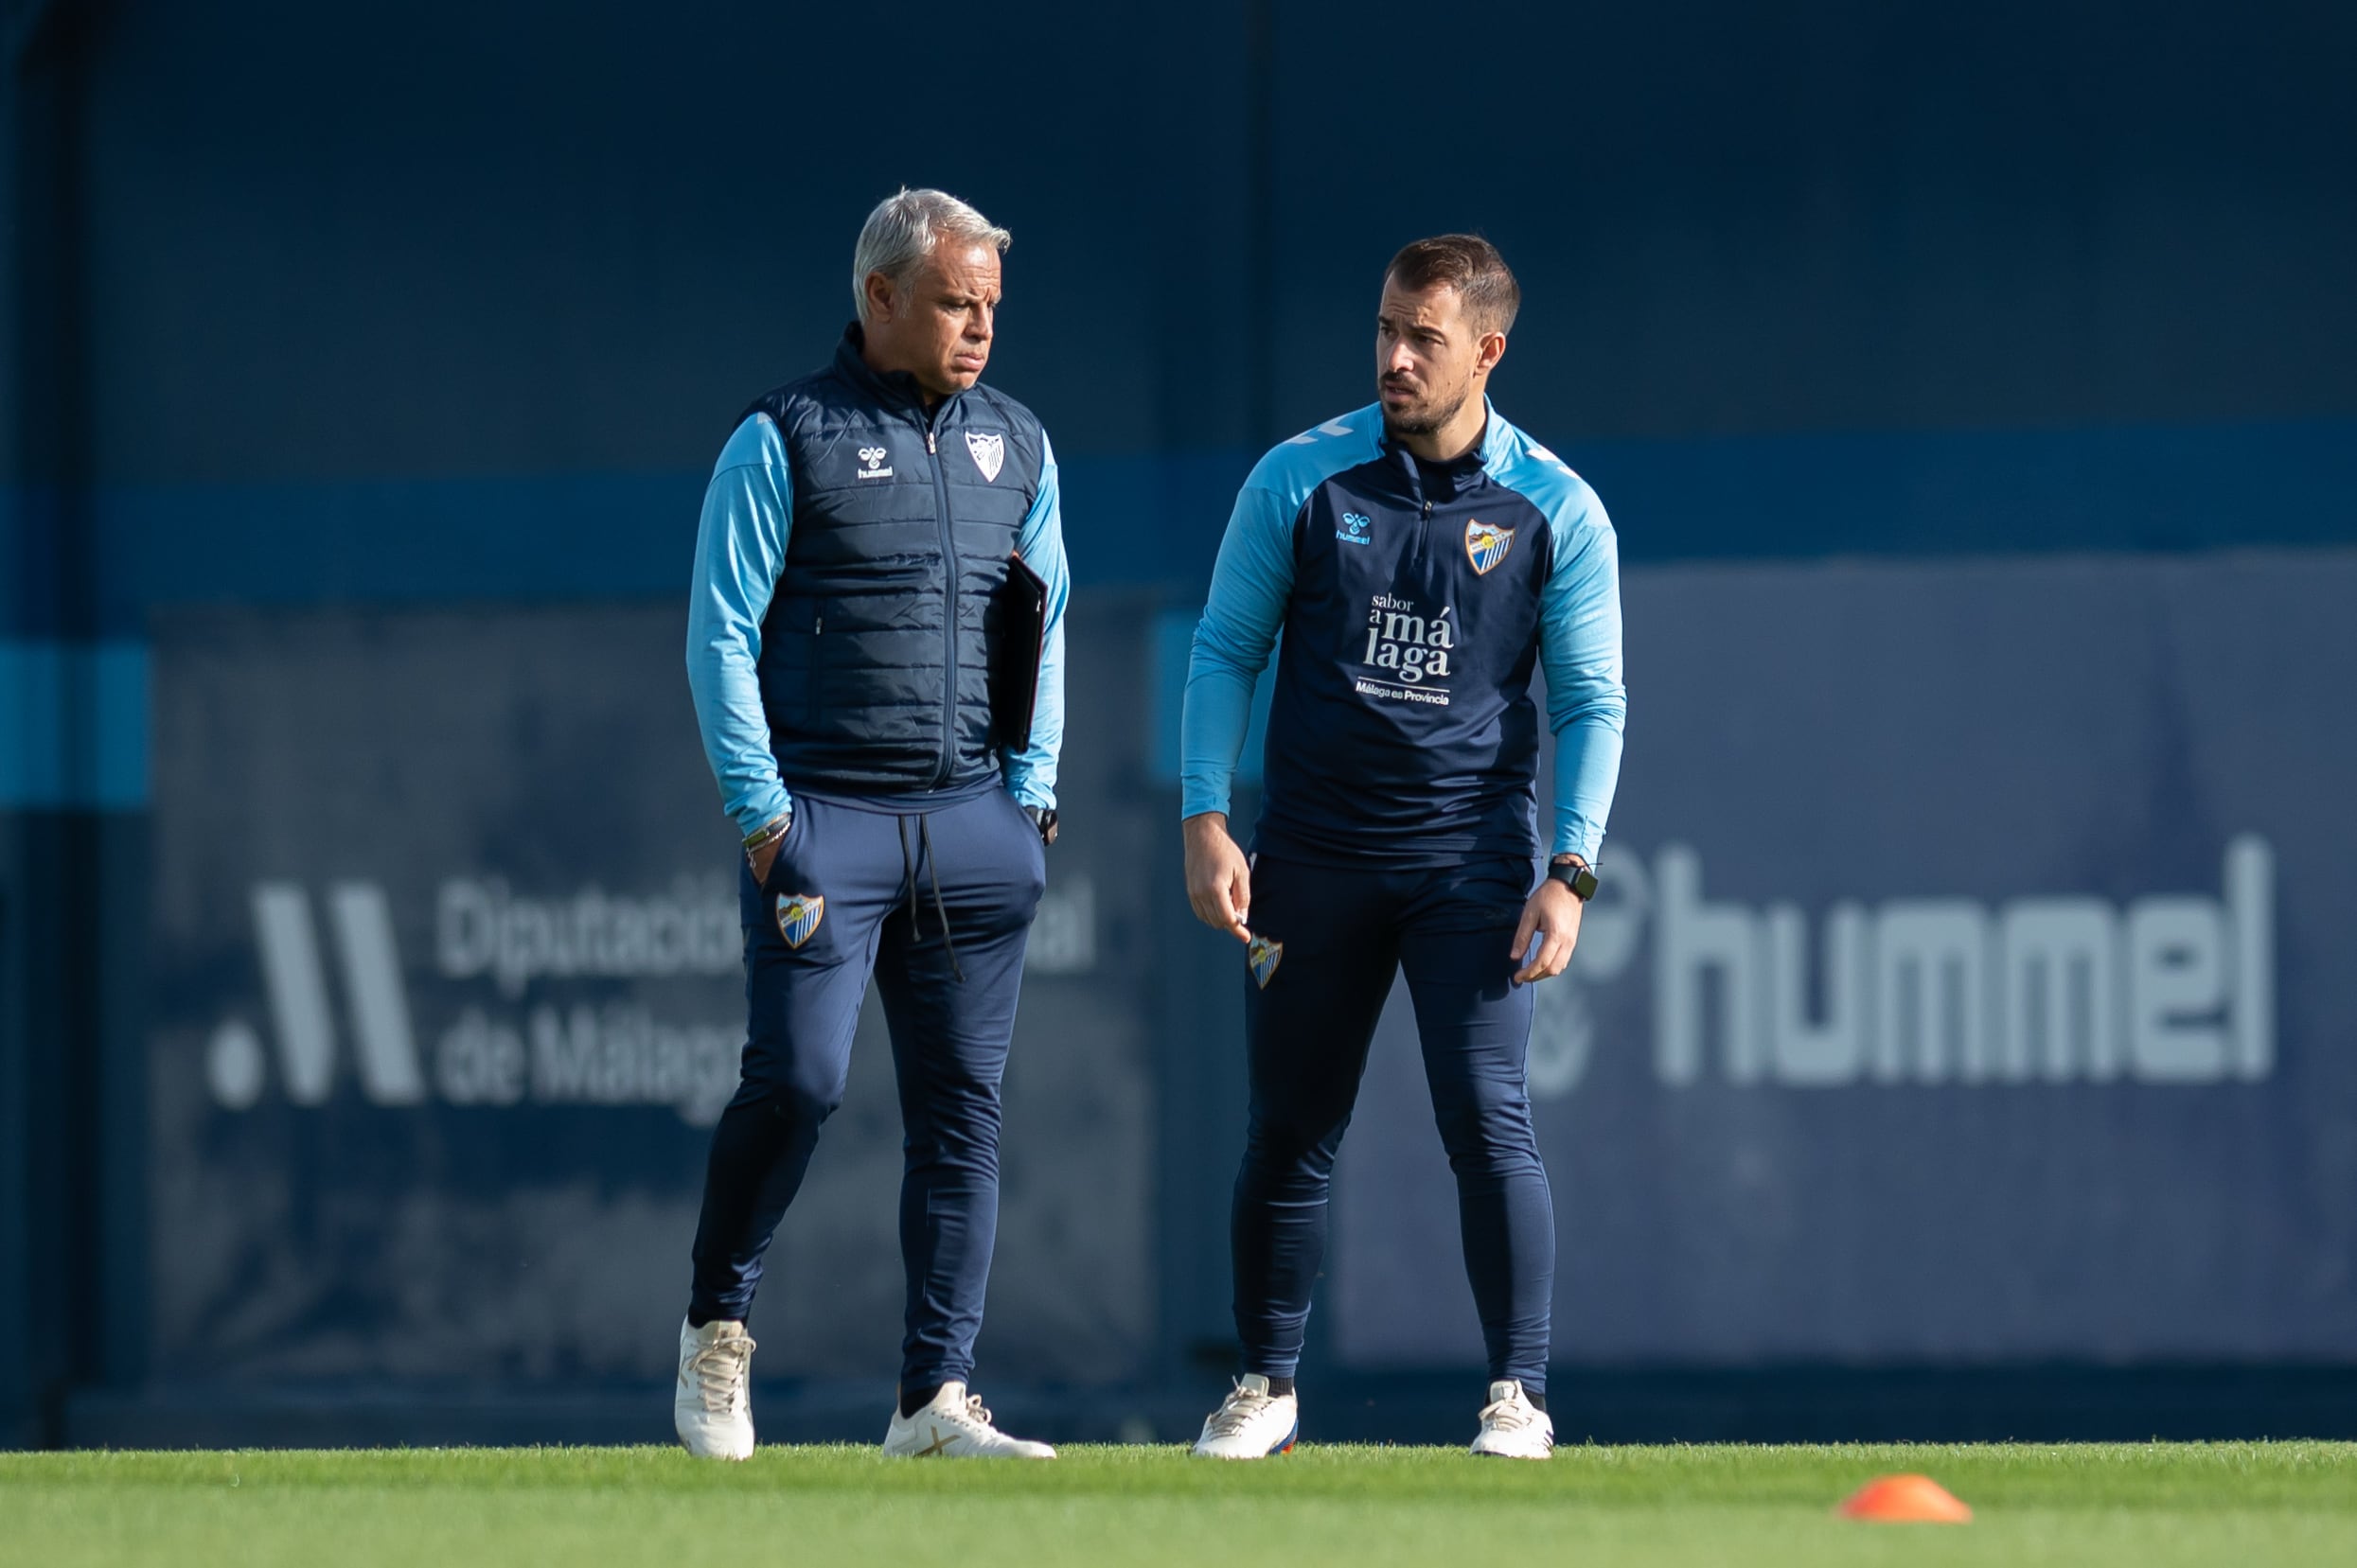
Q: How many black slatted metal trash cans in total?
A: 0